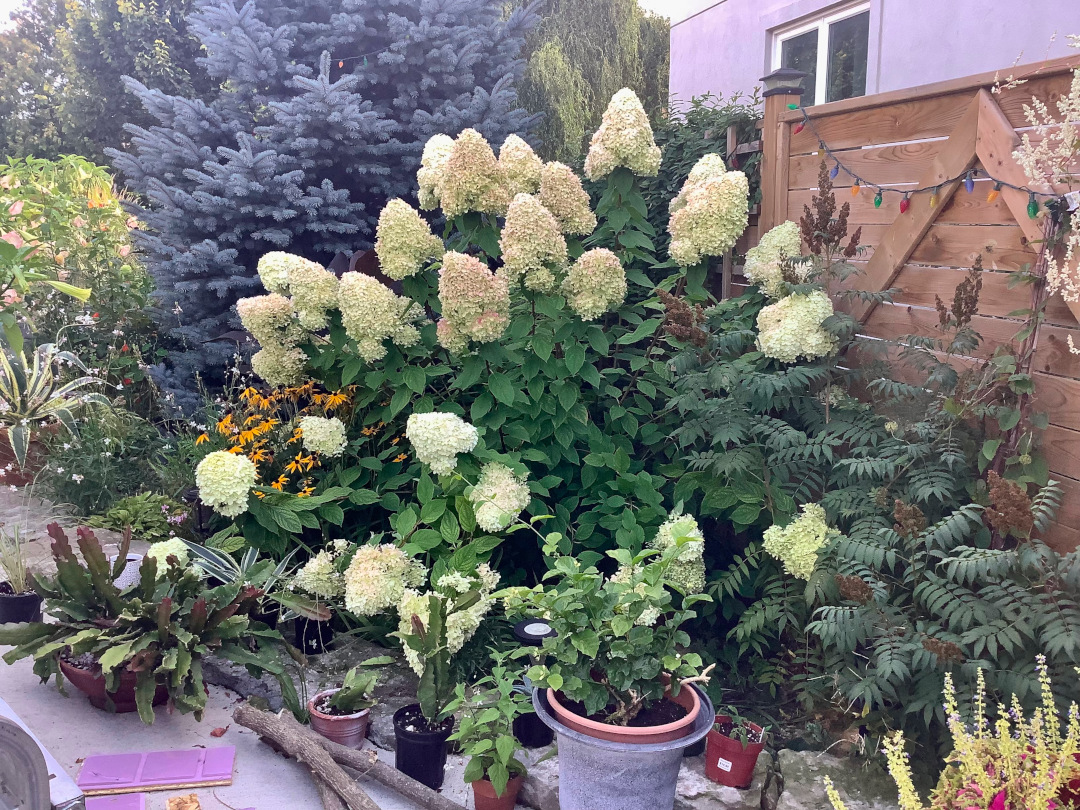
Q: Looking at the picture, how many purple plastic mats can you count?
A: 2